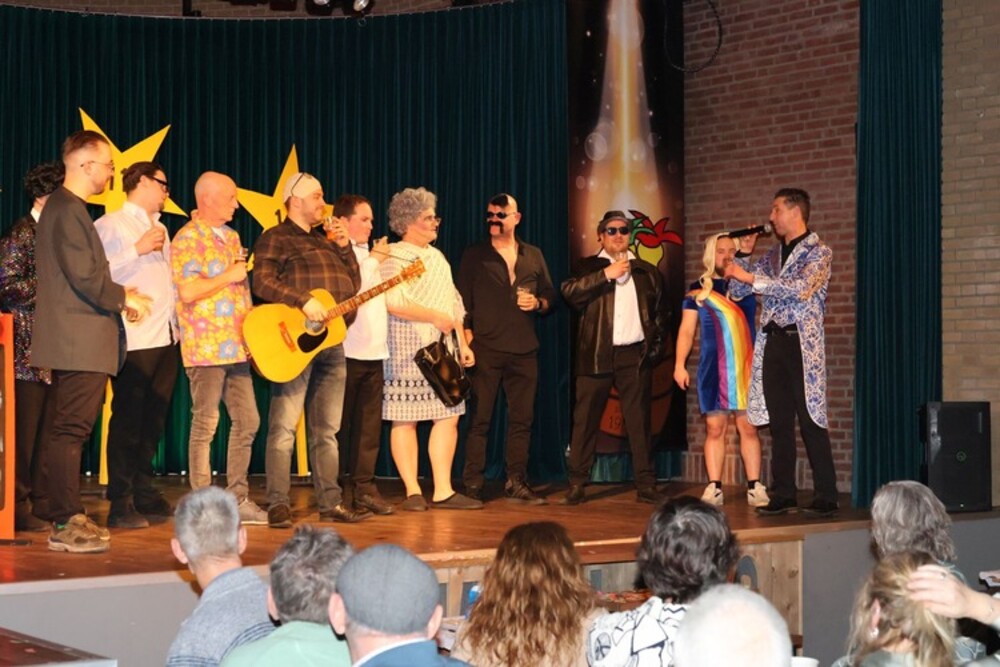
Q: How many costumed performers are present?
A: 11